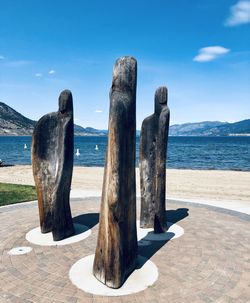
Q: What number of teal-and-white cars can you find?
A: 0